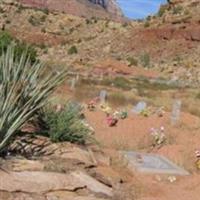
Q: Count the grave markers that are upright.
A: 3